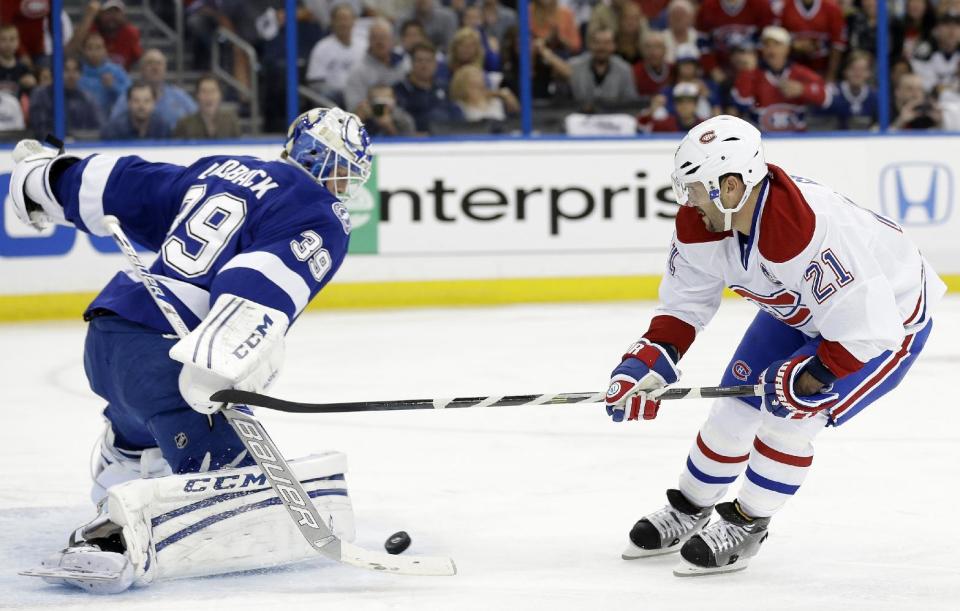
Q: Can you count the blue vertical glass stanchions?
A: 4